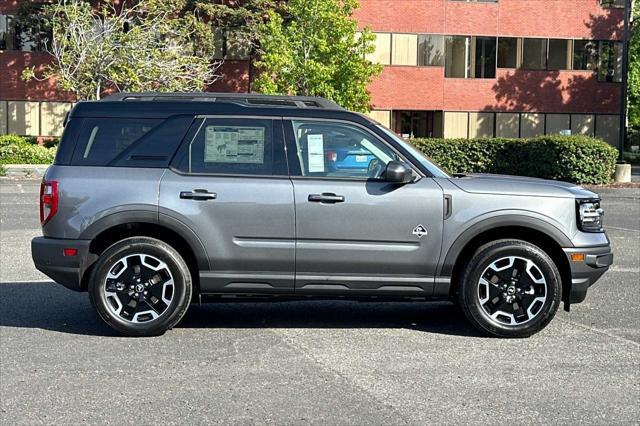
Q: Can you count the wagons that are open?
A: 0